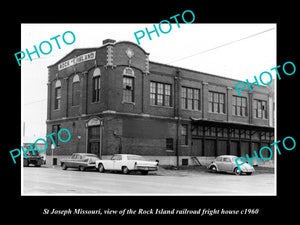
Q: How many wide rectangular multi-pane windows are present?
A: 5